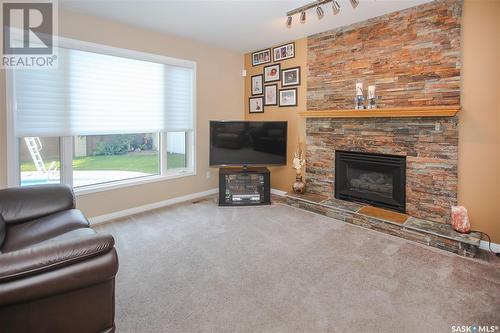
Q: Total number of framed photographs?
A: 8